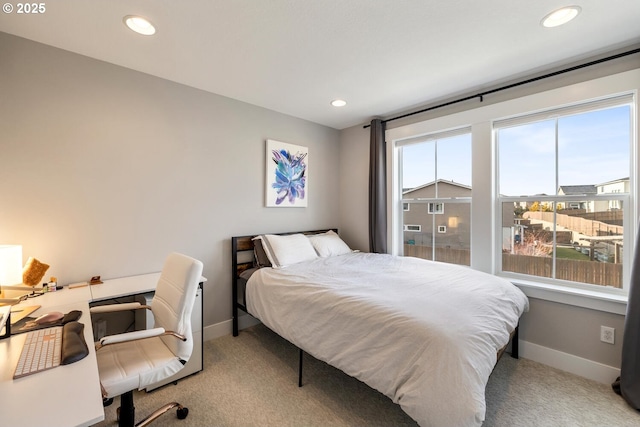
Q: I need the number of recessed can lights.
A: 3